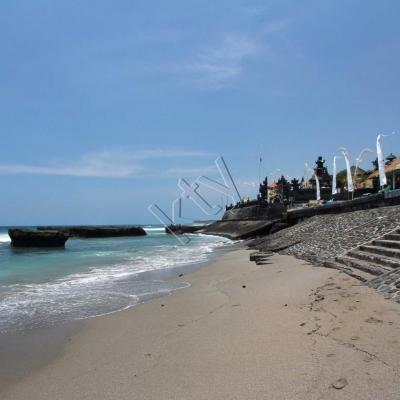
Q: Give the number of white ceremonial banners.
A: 4